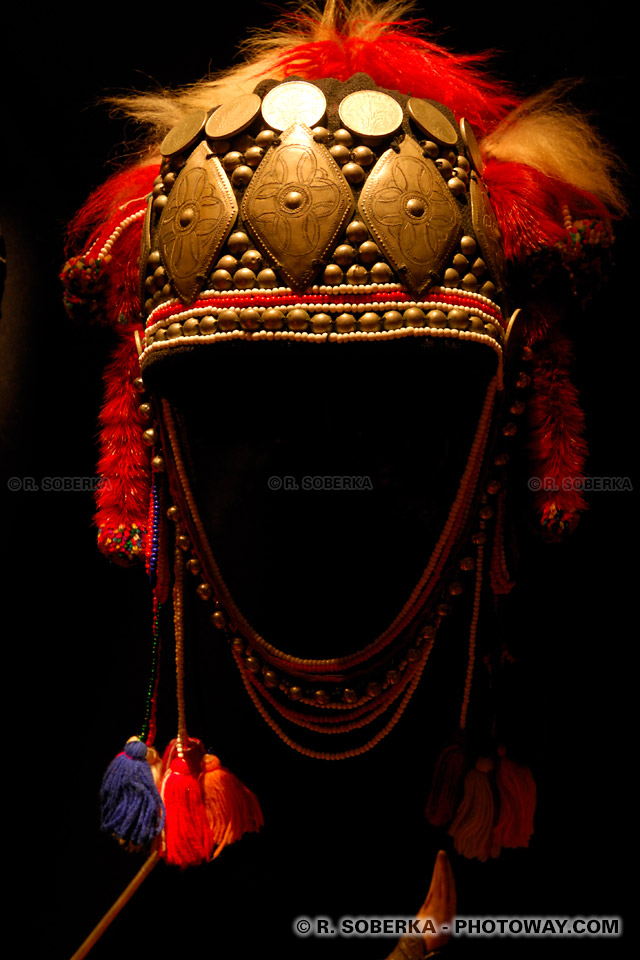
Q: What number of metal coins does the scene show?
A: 6